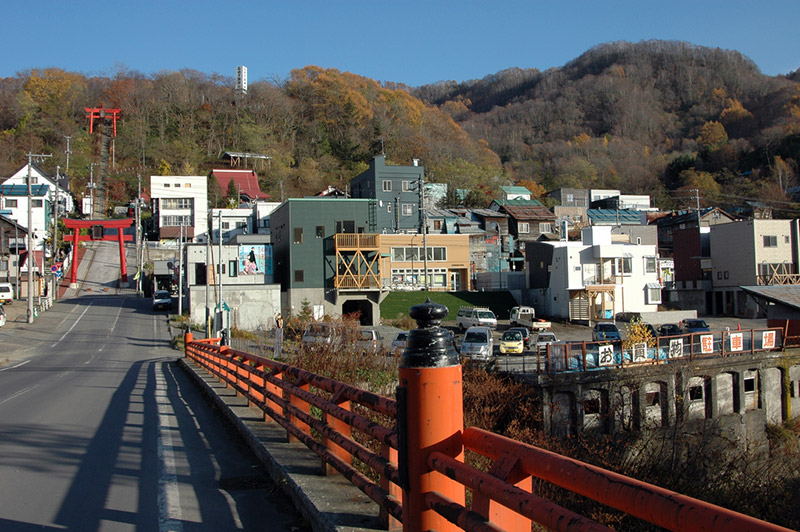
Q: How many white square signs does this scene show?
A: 6